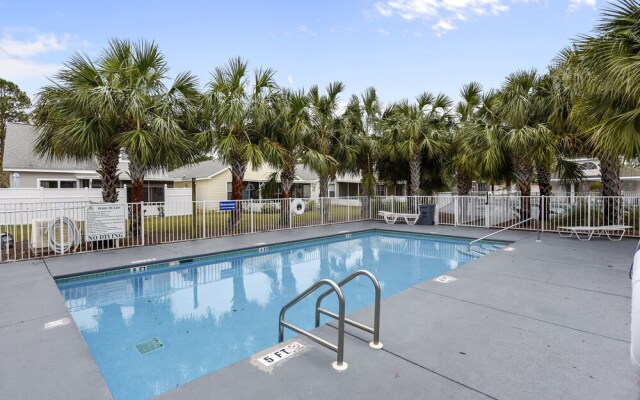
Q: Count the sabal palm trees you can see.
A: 11